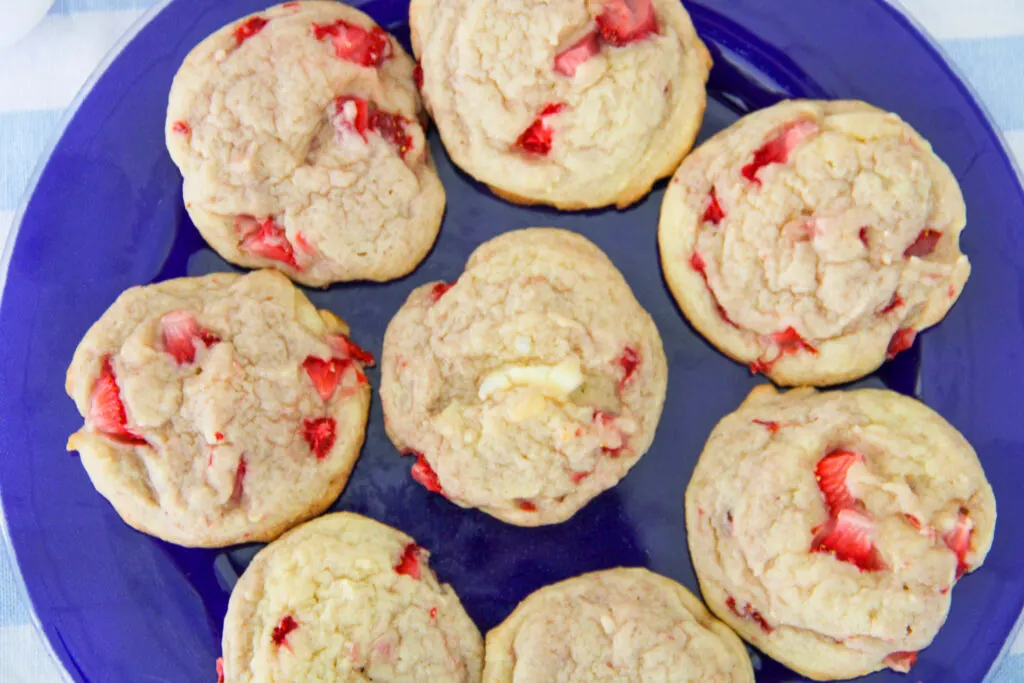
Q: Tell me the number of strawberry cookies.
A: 8